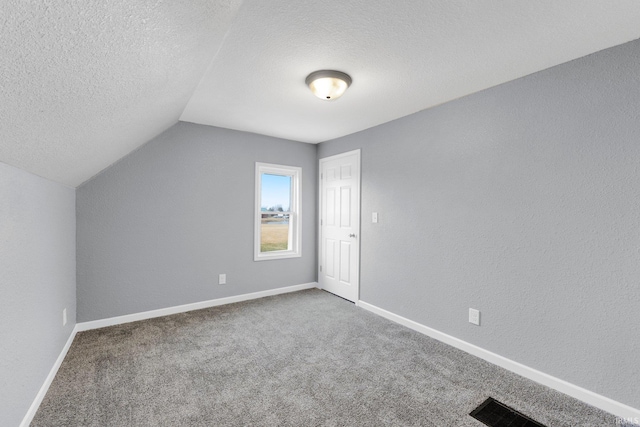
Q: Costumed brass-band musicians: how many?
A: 0